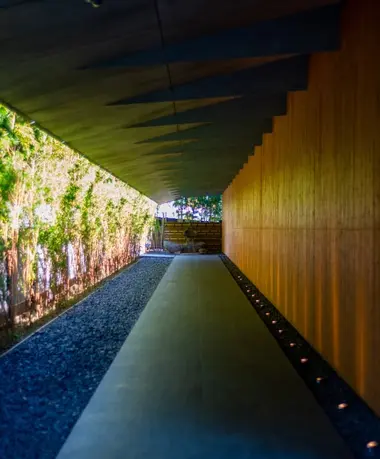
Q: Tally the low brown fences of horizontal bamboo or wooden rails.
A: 1